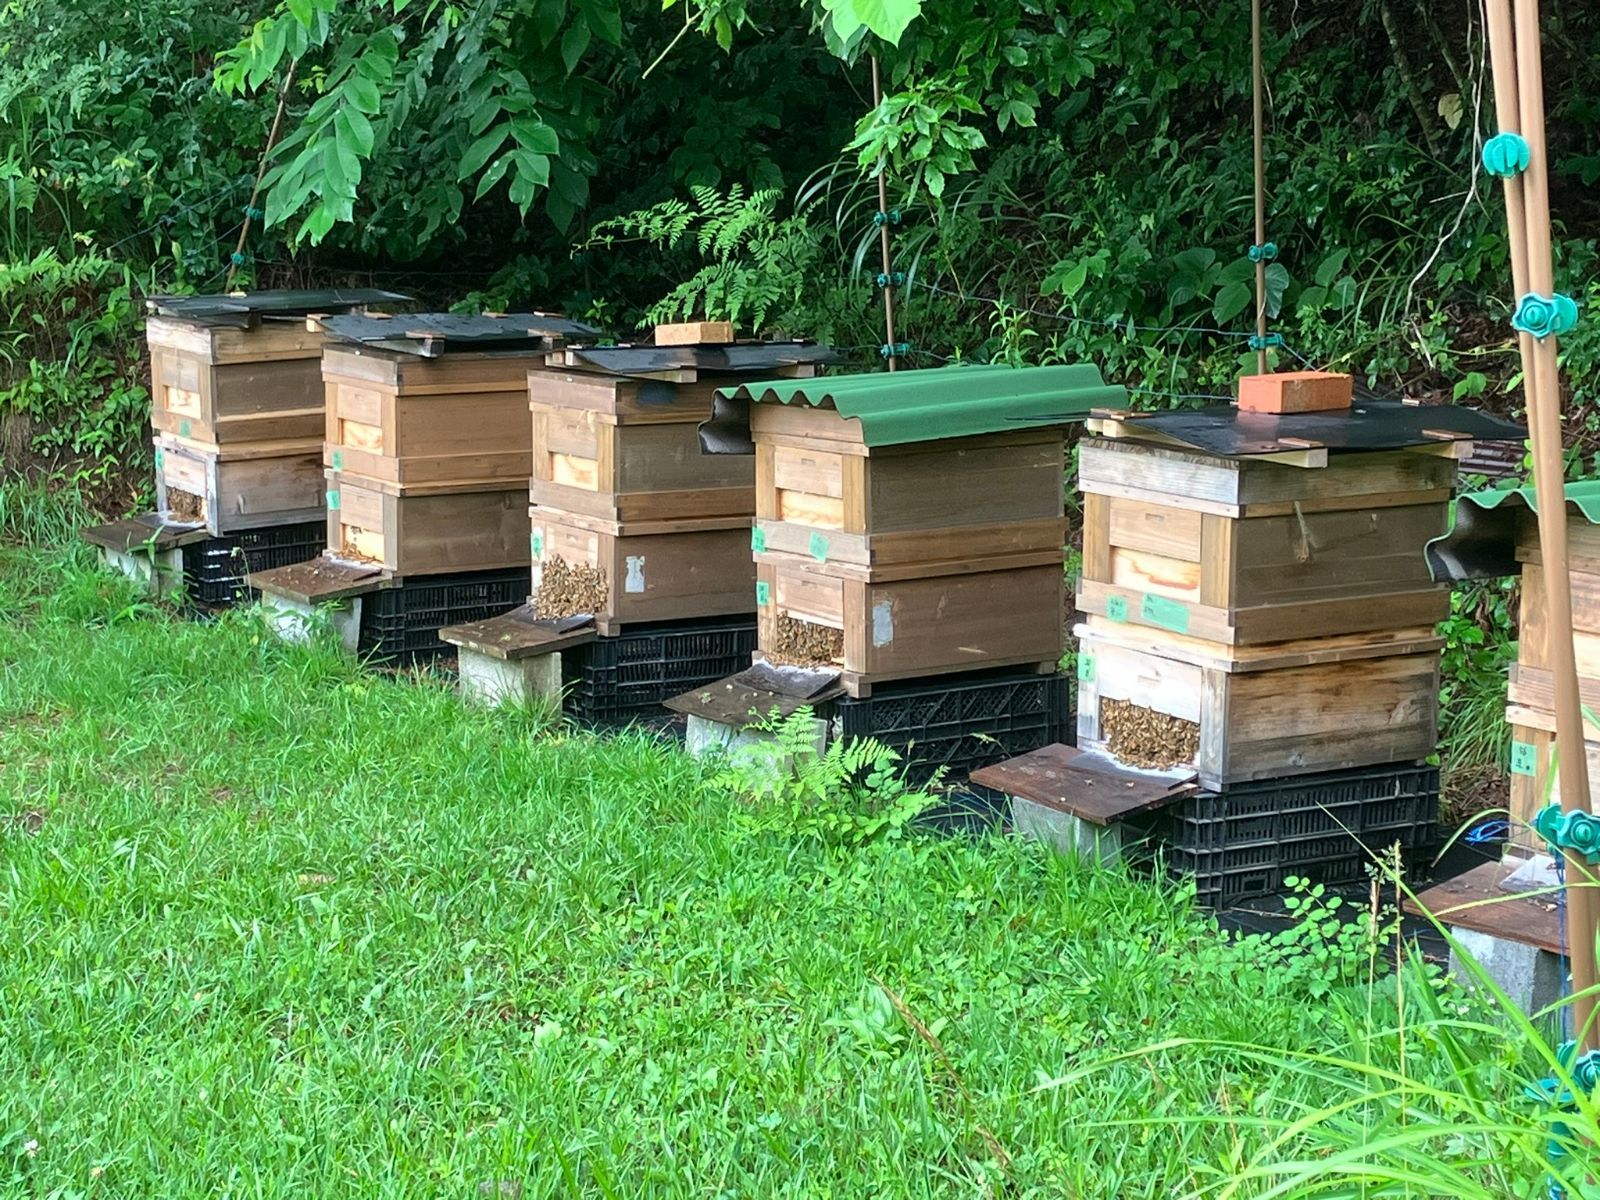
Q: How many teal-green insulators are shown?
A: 11